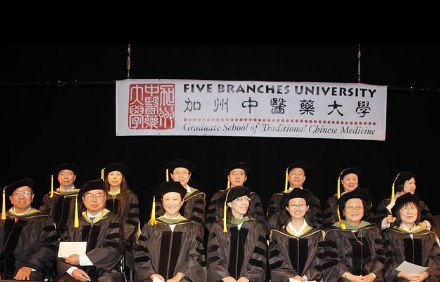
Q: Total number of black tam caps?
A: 14